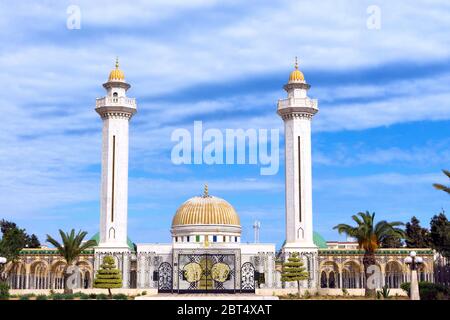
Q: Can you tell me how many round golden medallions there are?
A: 2